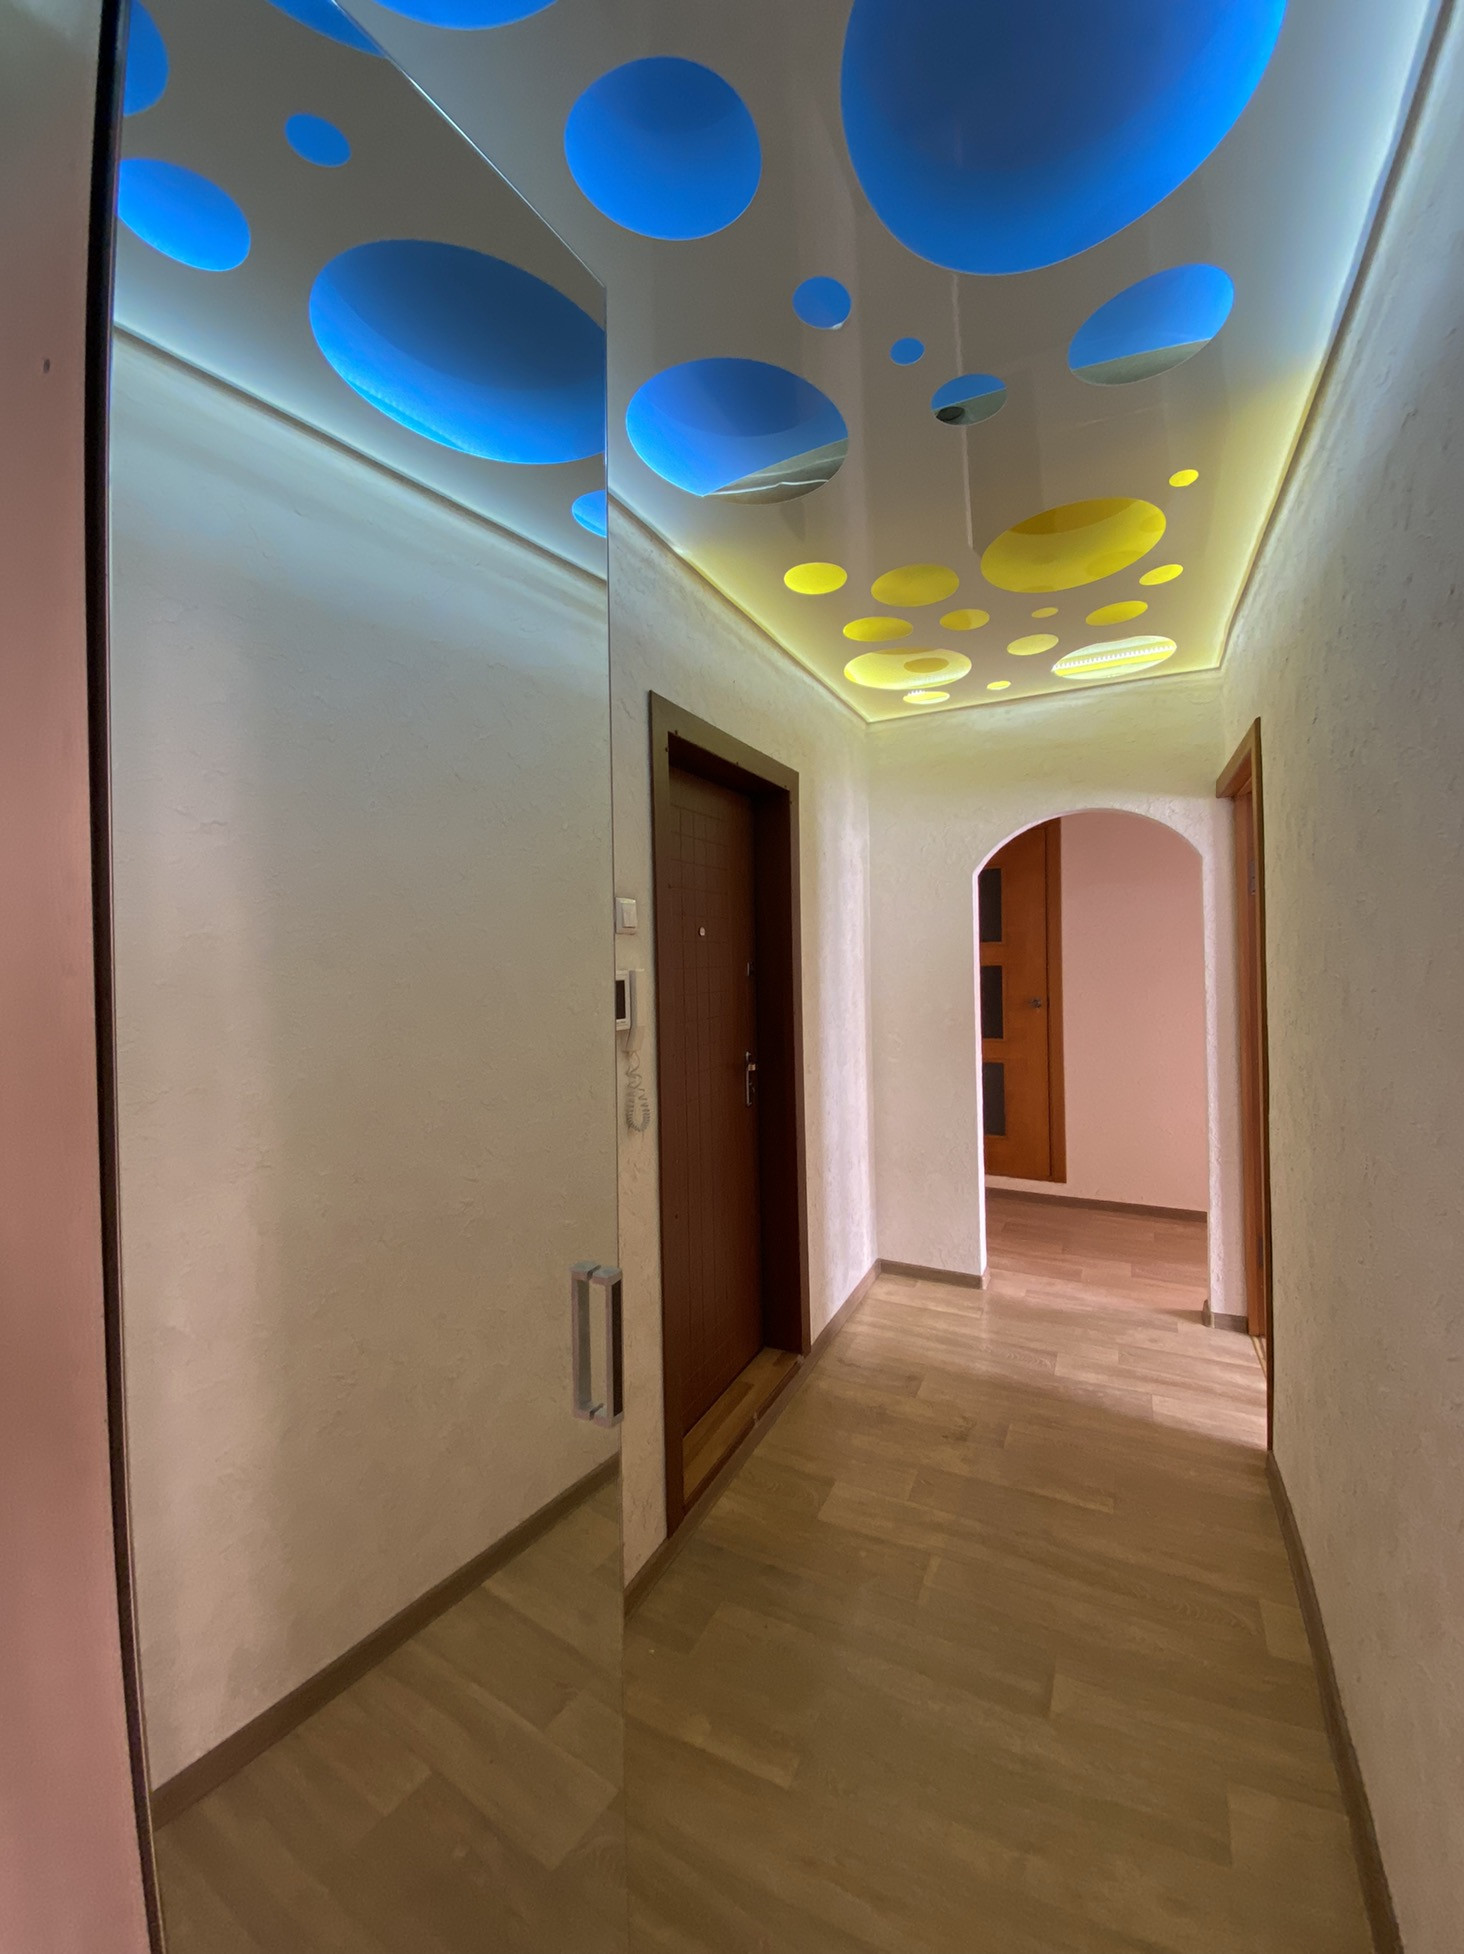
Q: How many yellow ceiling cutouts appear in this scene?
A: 14